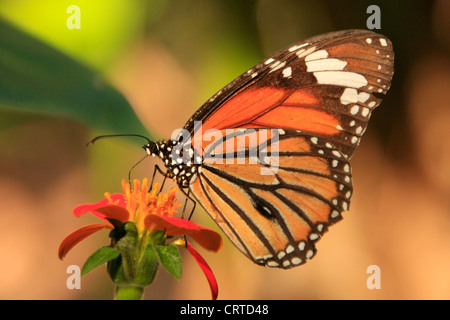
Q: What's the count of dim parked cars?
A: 0